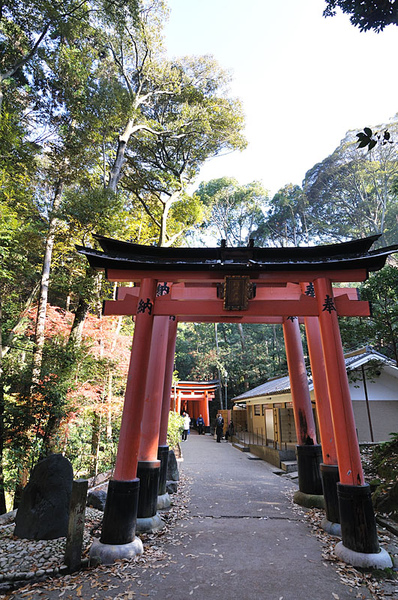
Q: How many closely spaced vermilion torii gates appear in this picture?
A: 3